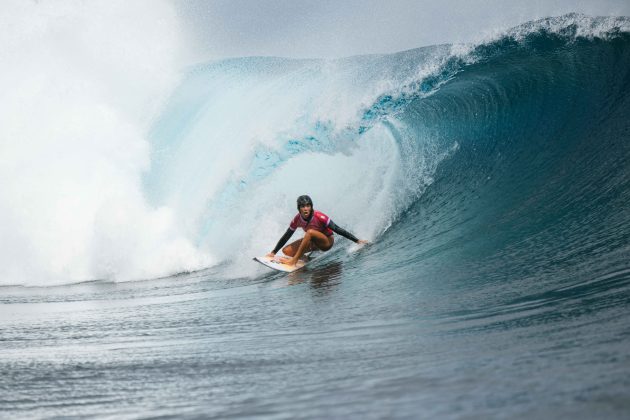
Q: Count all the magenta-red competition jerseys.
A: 1